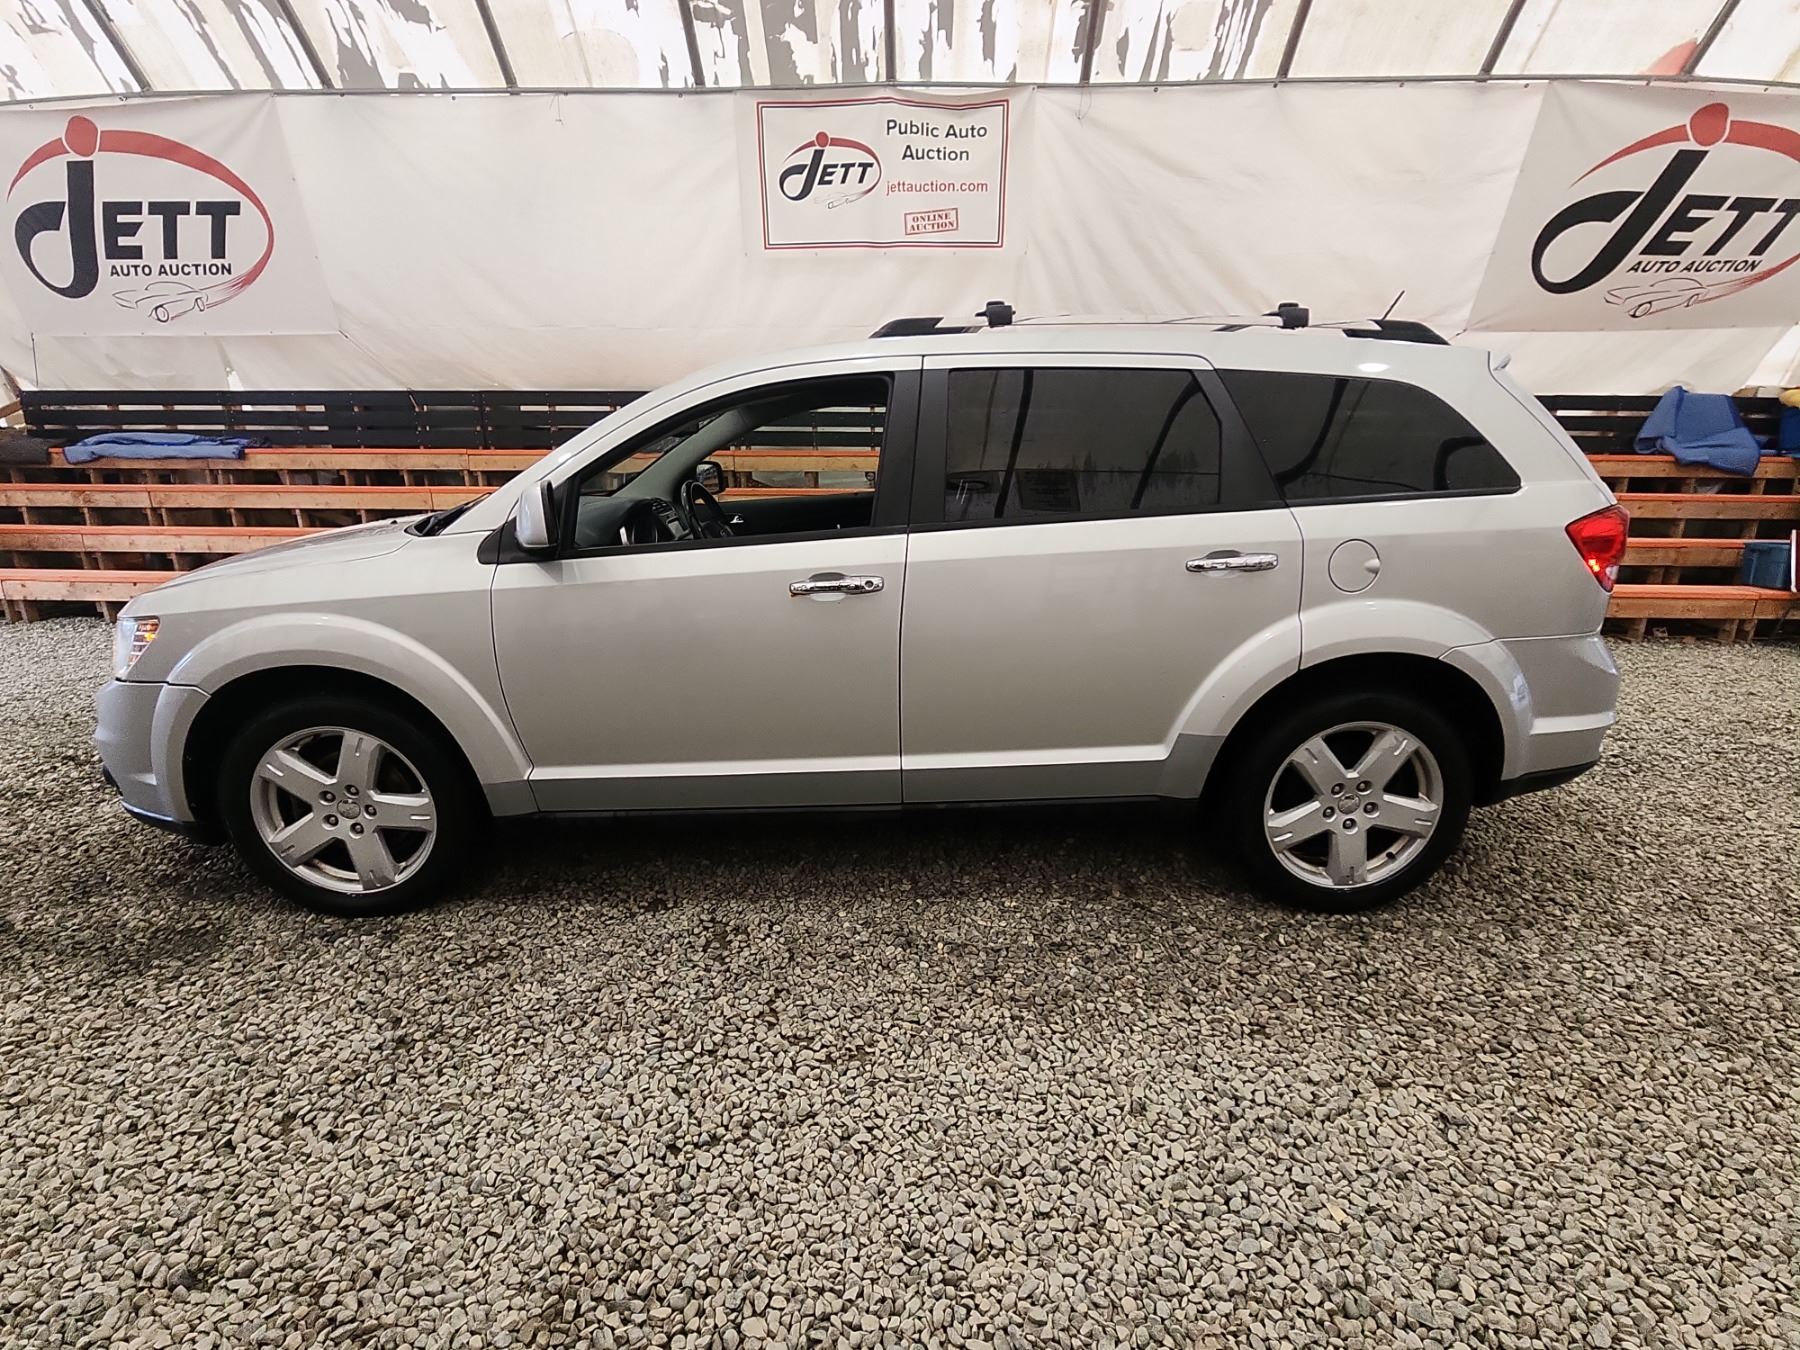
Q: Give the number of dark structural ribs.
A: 9